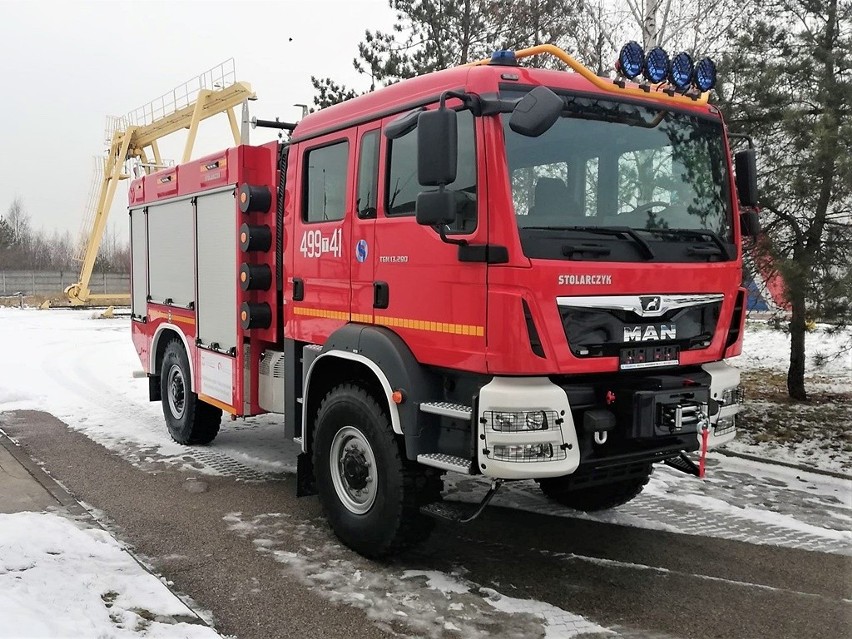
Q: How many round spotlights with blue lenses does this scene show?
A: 4